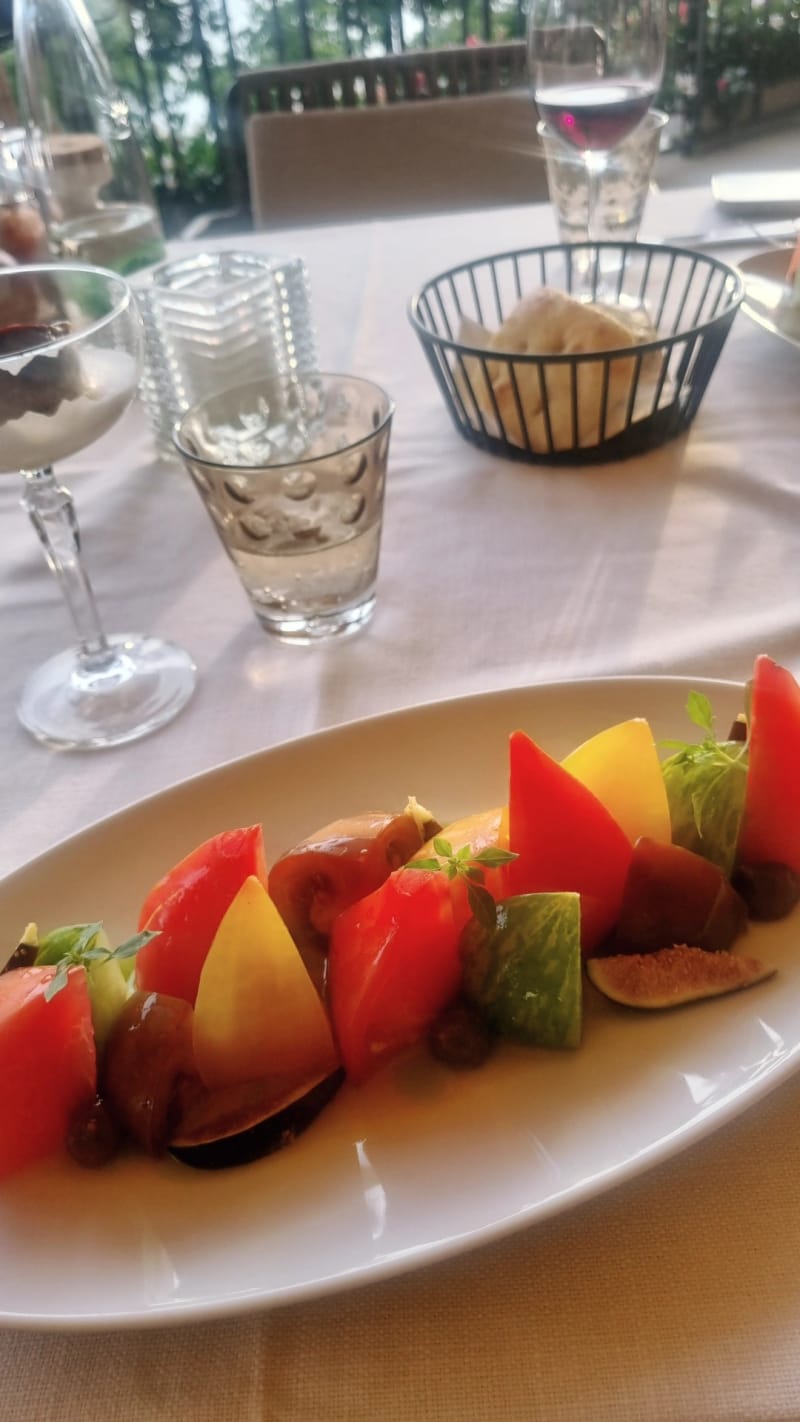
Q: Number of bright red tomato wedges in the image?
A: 5